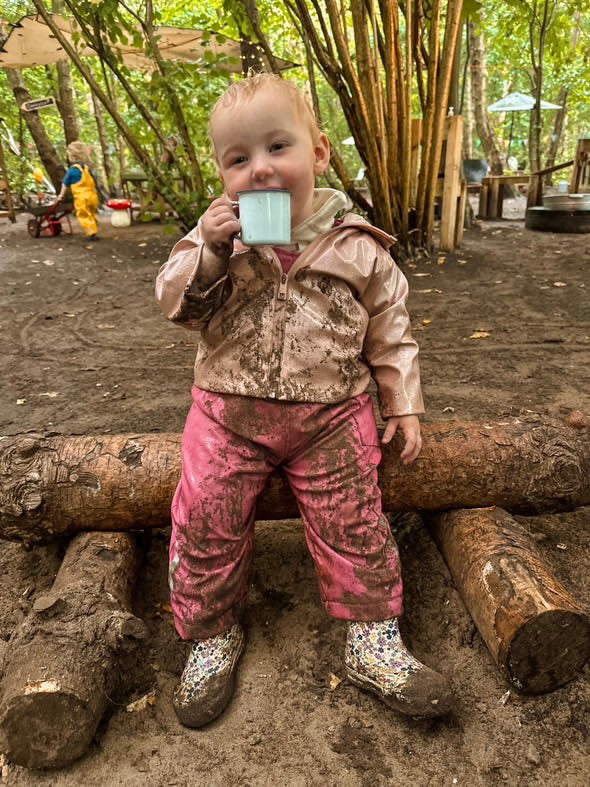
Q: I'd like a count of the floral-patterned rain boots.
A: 2